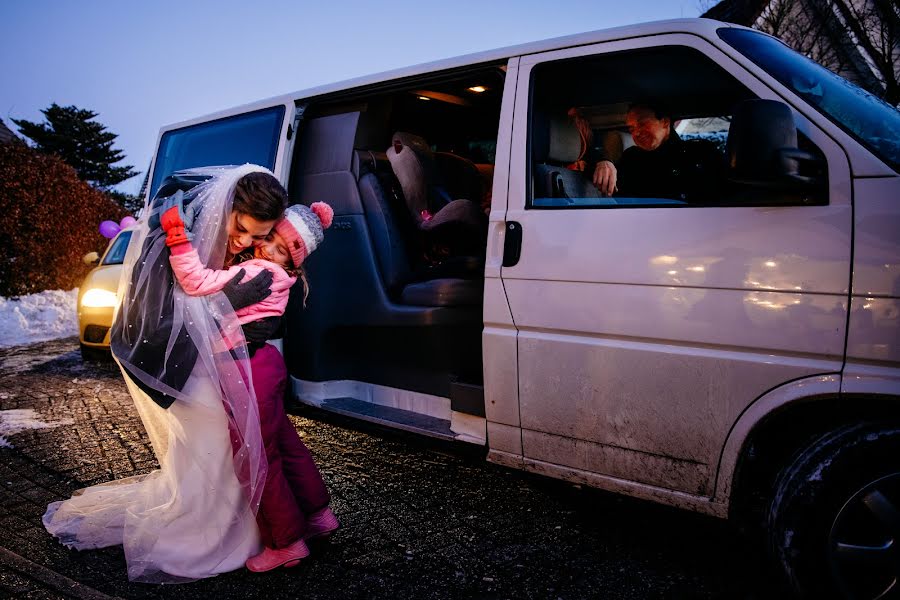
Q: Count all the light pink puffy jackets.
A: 1